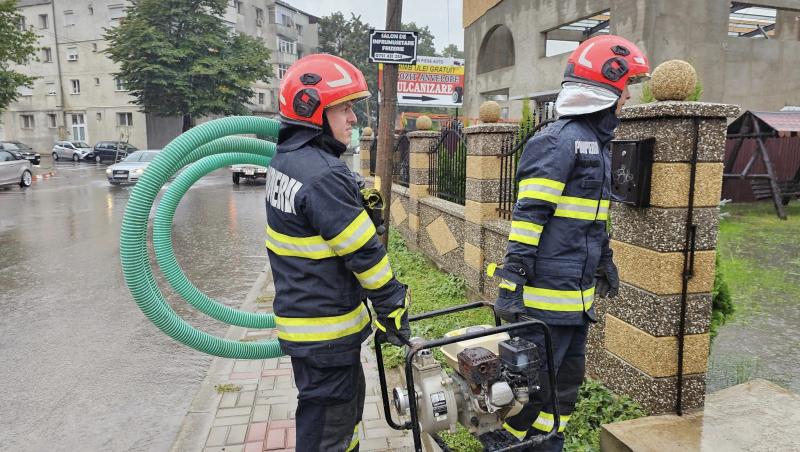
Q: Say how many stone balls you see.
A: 4